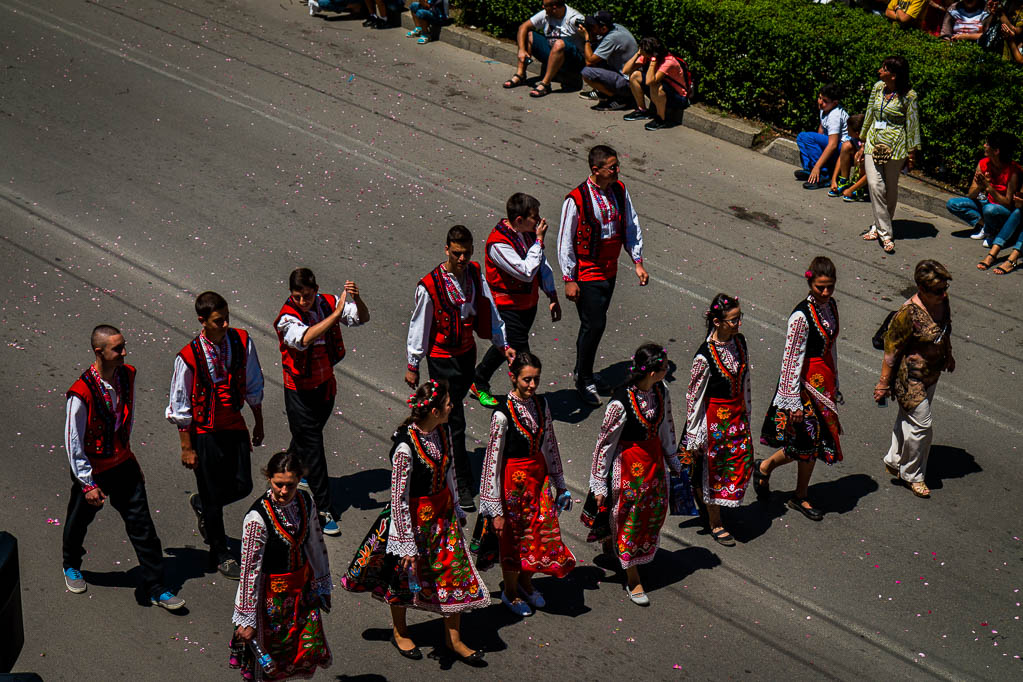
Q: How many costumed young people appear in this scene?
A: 12